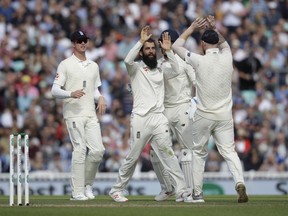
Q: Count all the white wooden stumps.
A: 3